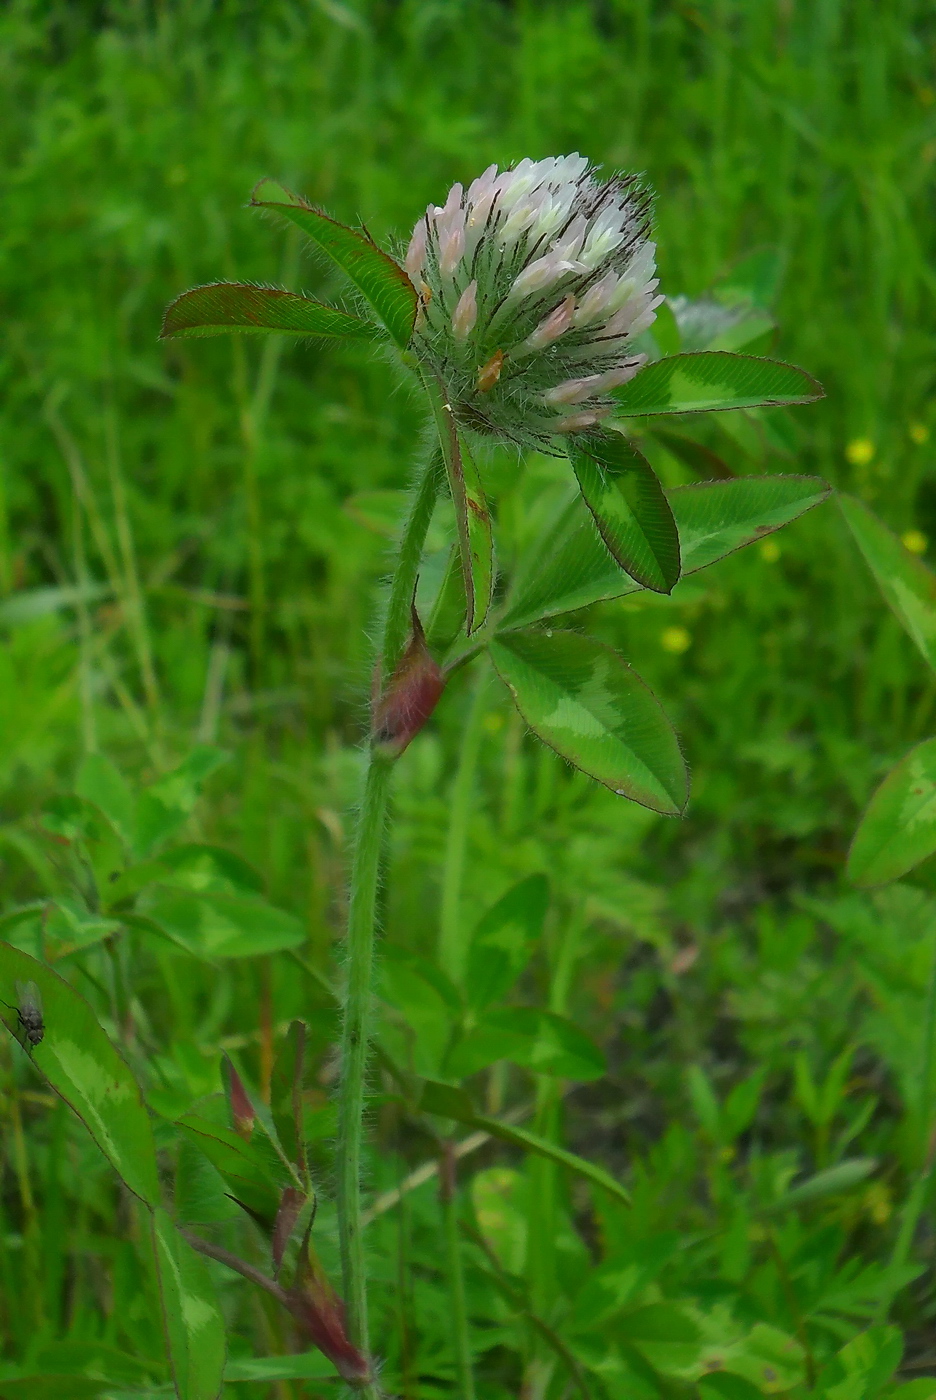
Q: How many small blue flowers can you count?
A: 0